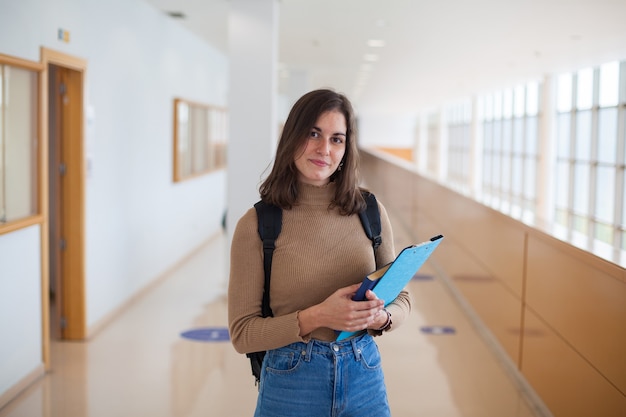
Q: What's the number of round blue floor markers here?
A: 3